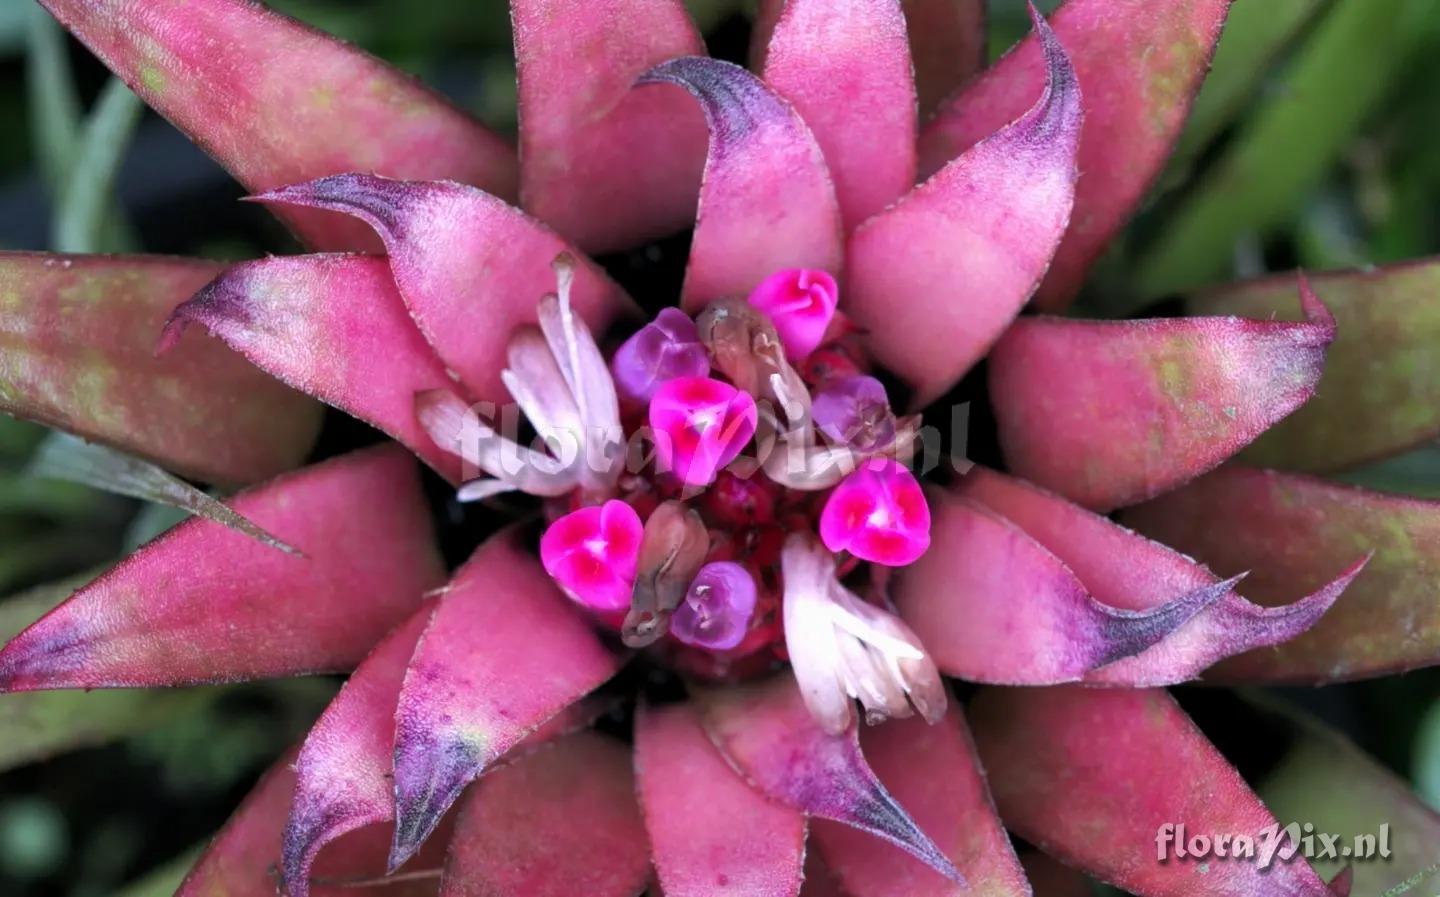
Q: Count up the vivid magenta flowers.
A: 4